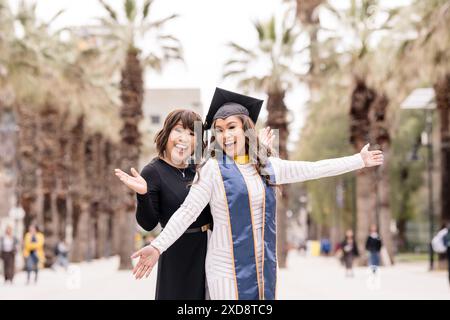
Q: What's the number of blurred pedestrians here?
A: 6